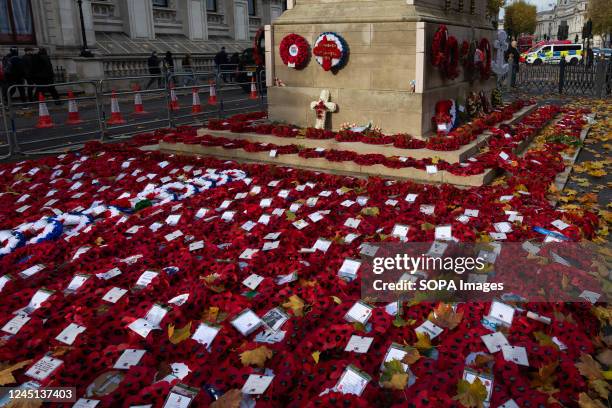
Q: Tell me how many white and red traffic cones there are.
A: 8